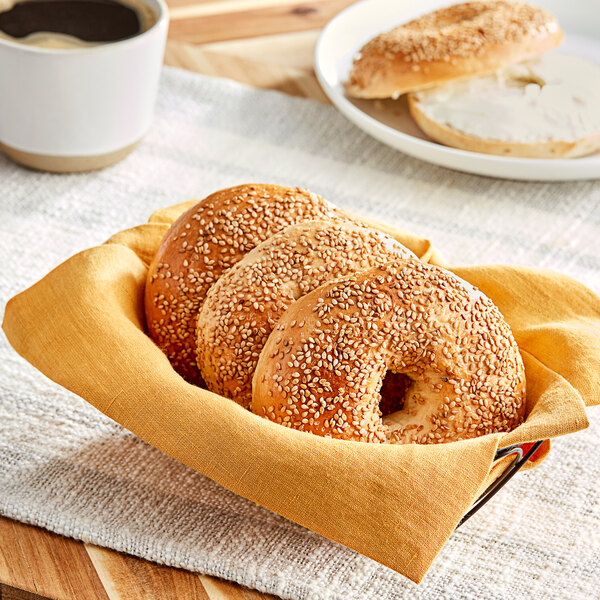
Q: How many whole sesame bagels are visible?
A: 3